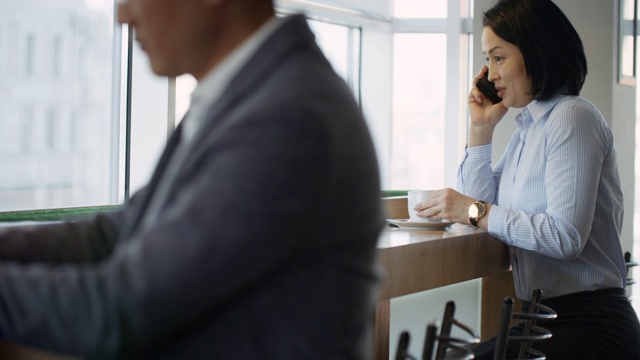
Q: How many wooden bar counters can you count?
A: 1